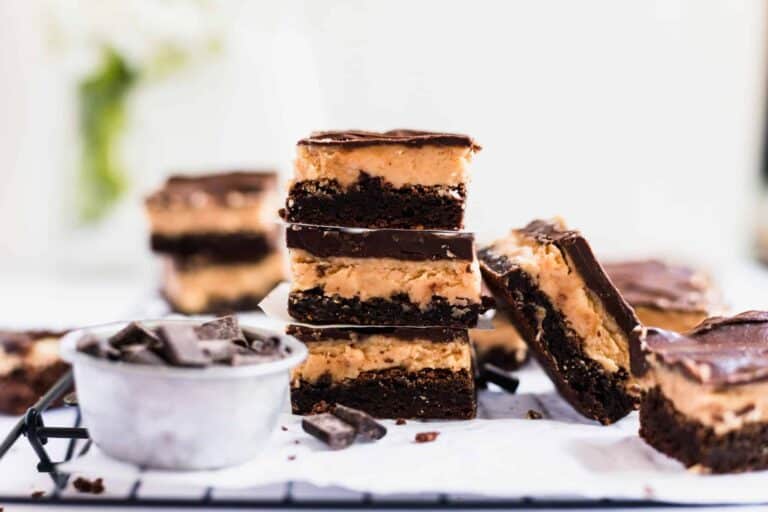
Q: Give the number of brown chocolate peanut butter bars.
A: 10